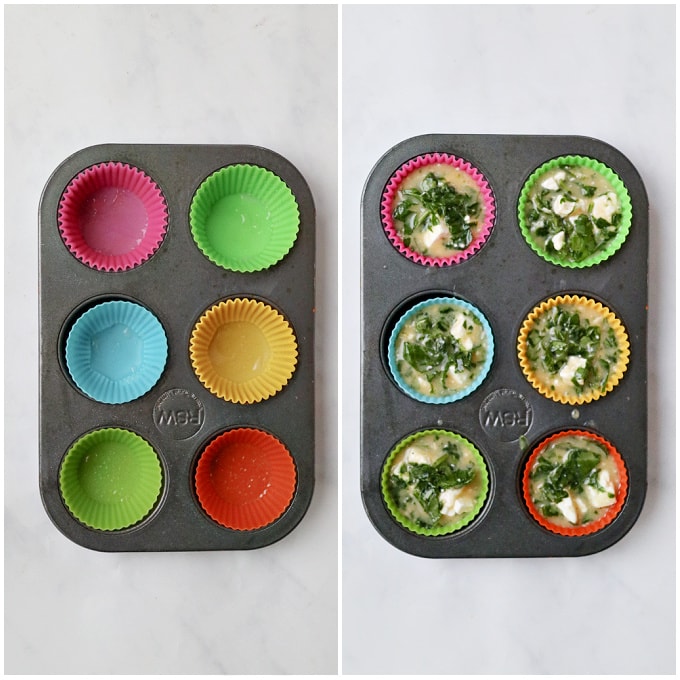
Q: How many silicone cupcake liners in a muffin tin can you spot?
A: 6